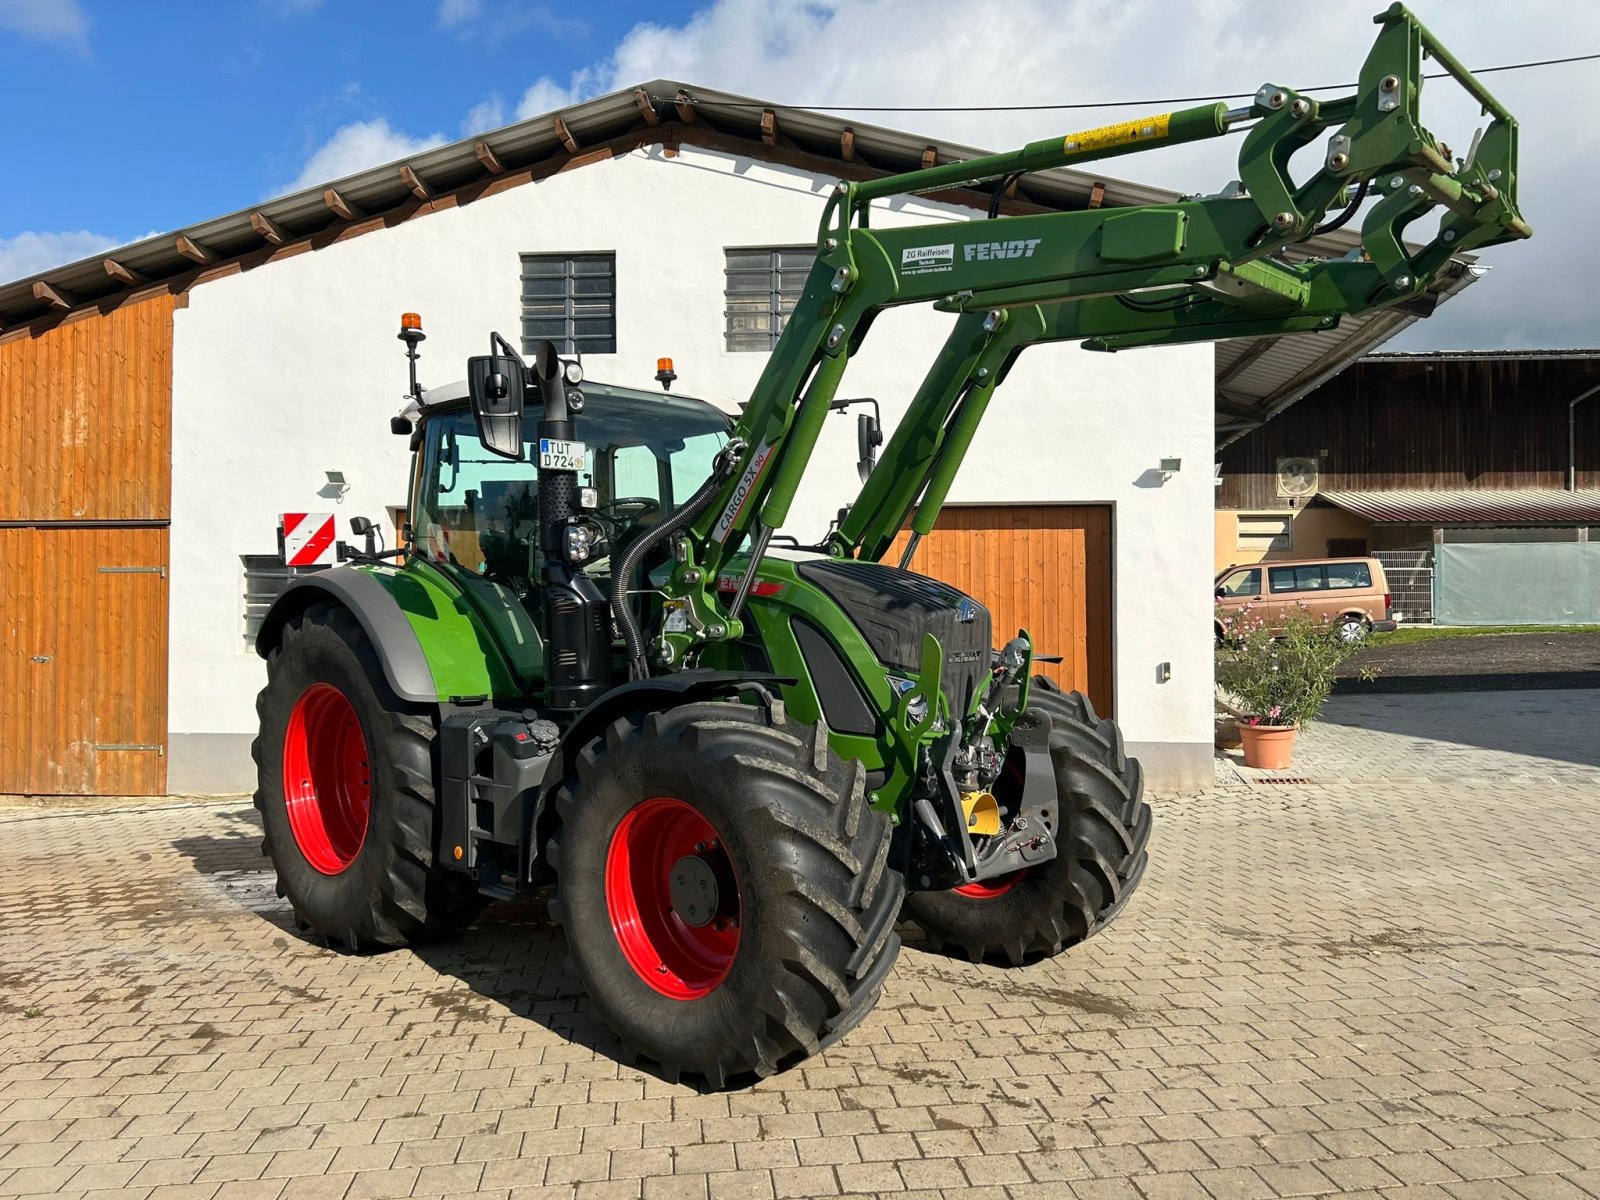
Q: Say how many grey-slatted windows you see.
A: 3